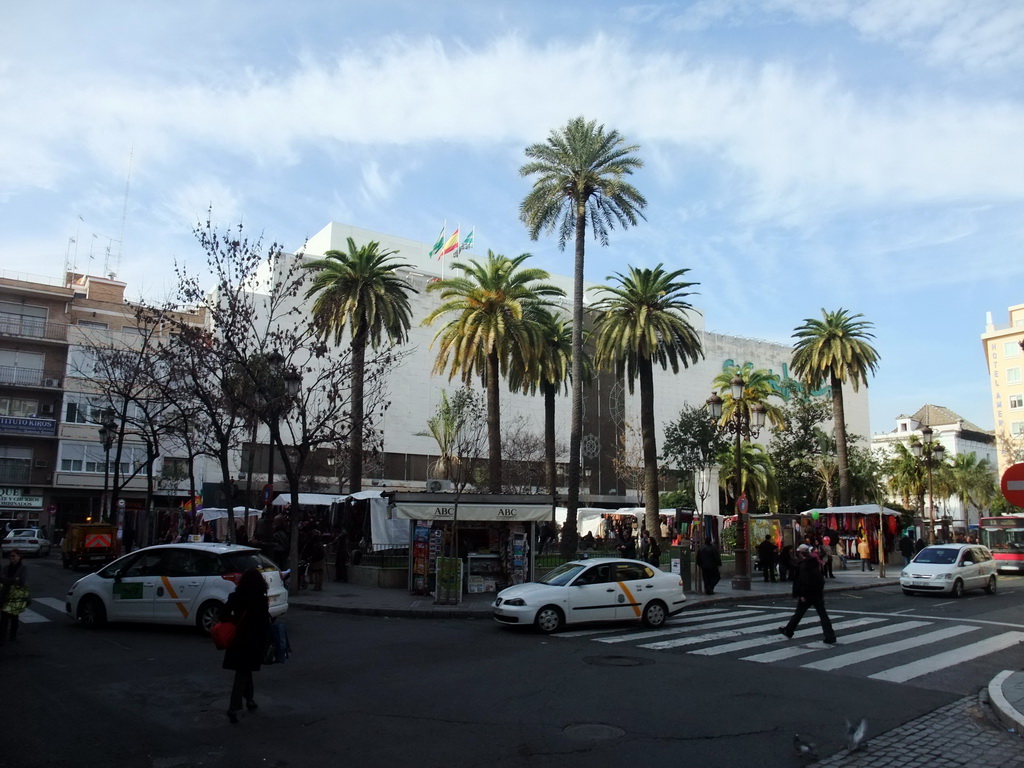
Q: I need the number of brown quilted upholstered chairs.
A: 0